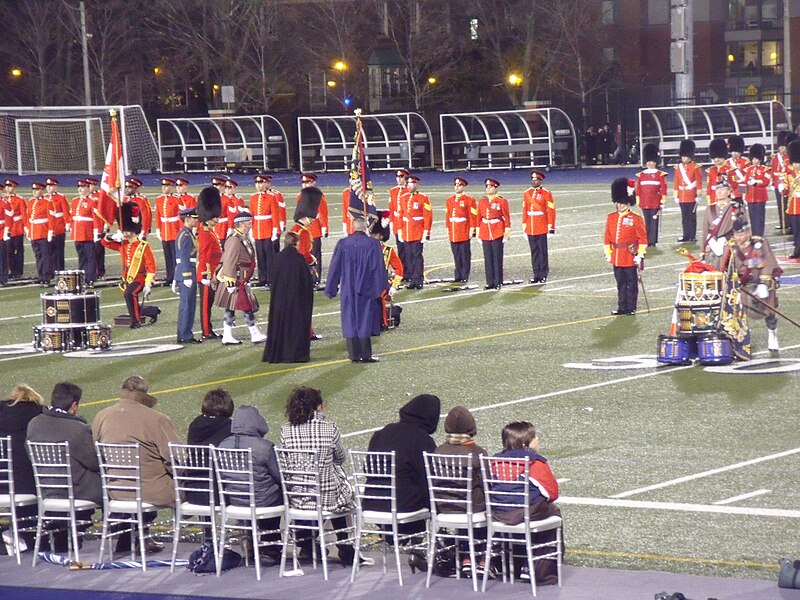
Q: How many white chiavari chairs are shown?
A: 9